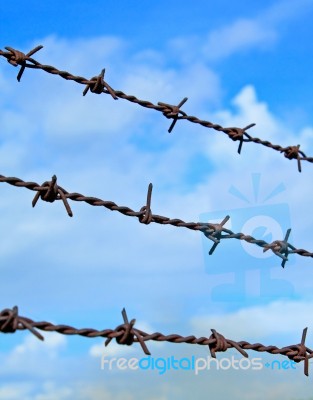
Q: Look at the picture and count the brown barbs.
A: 13